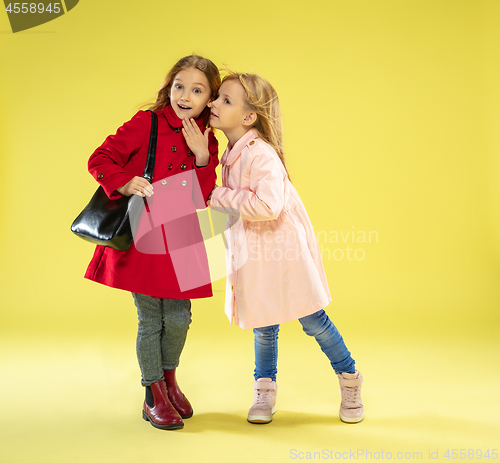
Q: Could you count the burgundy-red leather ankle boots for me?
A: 2